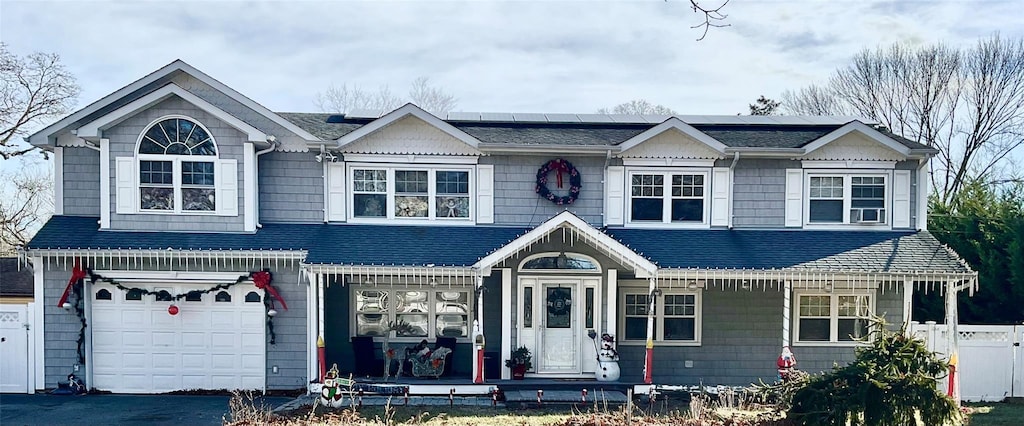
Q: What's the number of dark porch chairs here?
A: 2